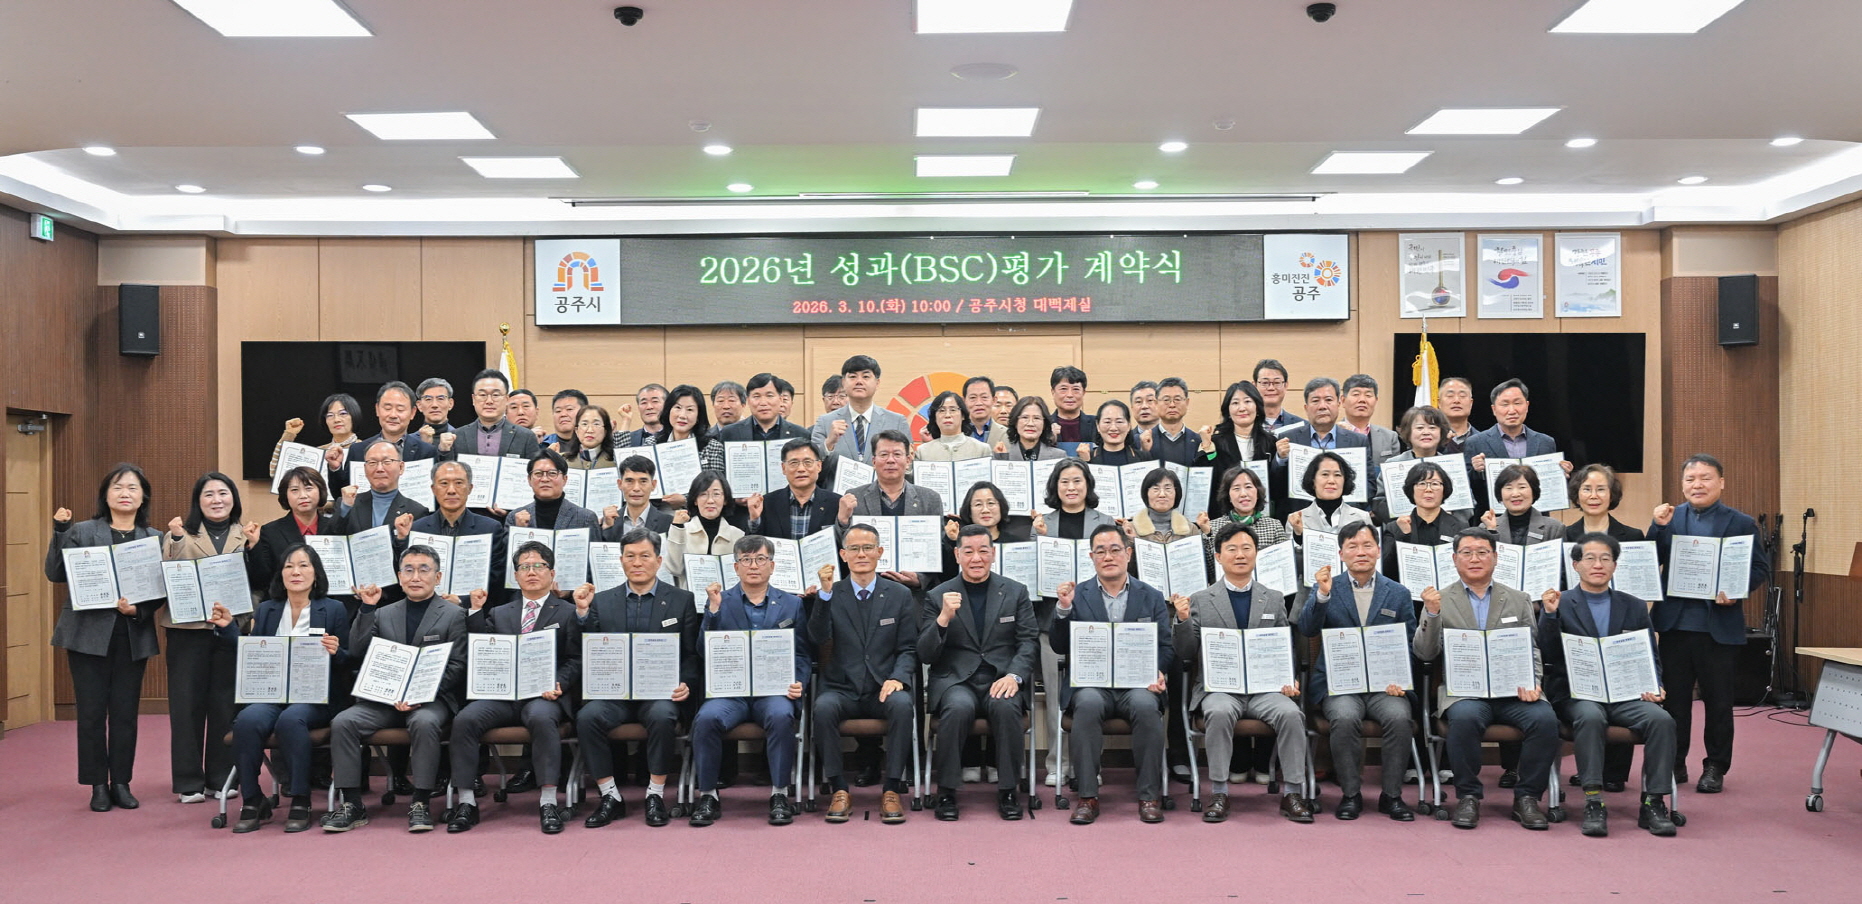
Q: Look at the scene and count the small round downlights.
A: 12